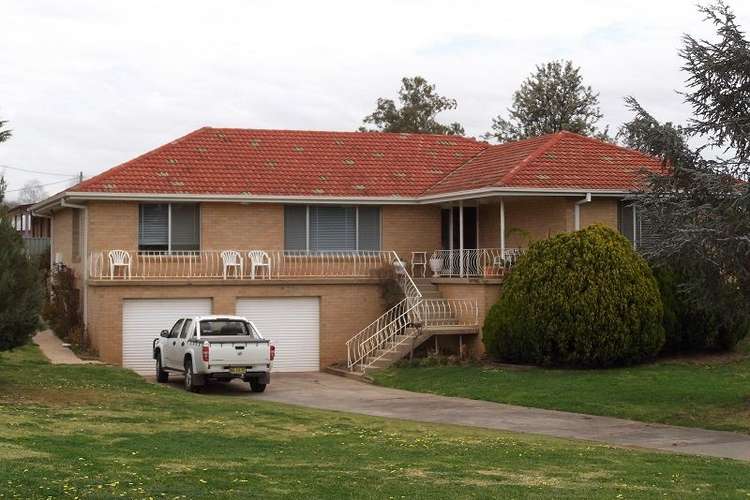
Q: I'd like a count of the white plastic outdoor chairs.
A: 3